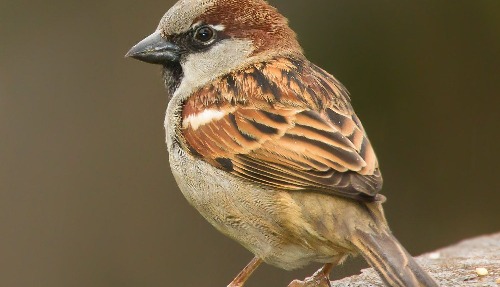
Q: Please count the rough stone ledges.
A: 1